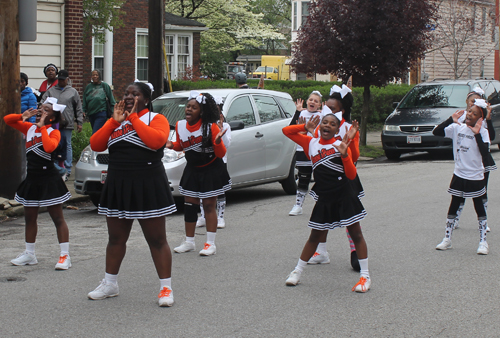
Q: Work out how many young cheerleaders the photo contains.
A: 9